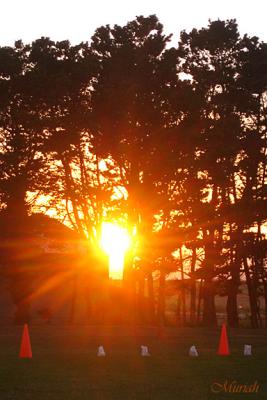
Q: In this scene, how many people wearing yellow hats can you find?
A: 0